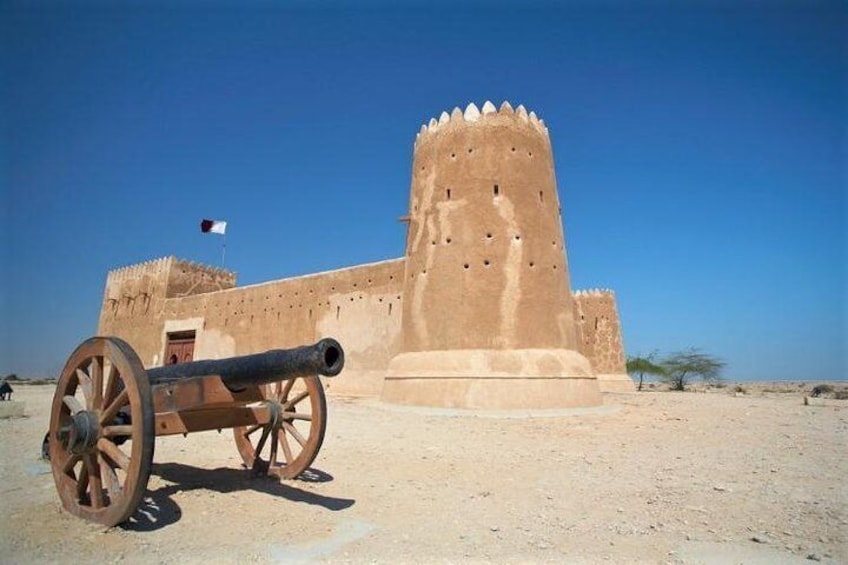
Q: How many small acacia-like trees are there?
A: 2